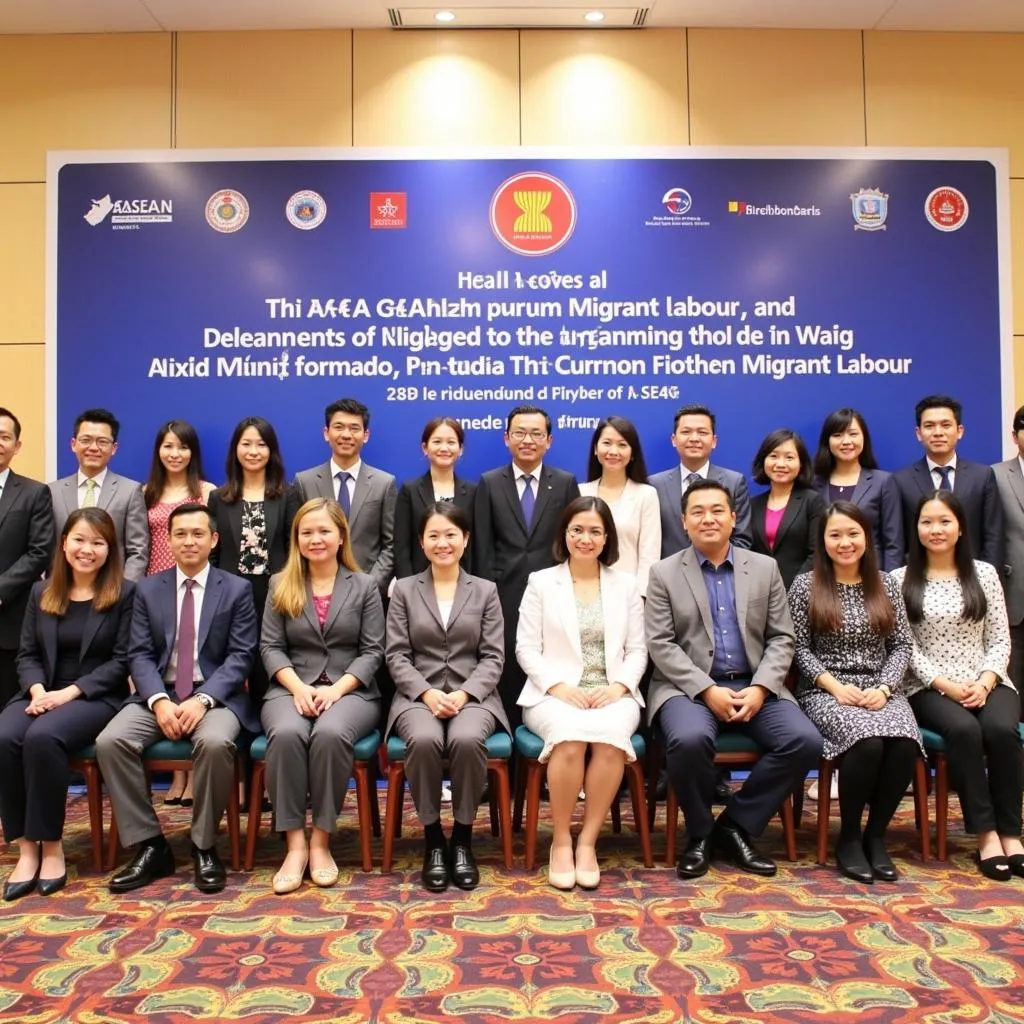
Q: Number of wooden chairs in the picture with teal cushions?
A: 8